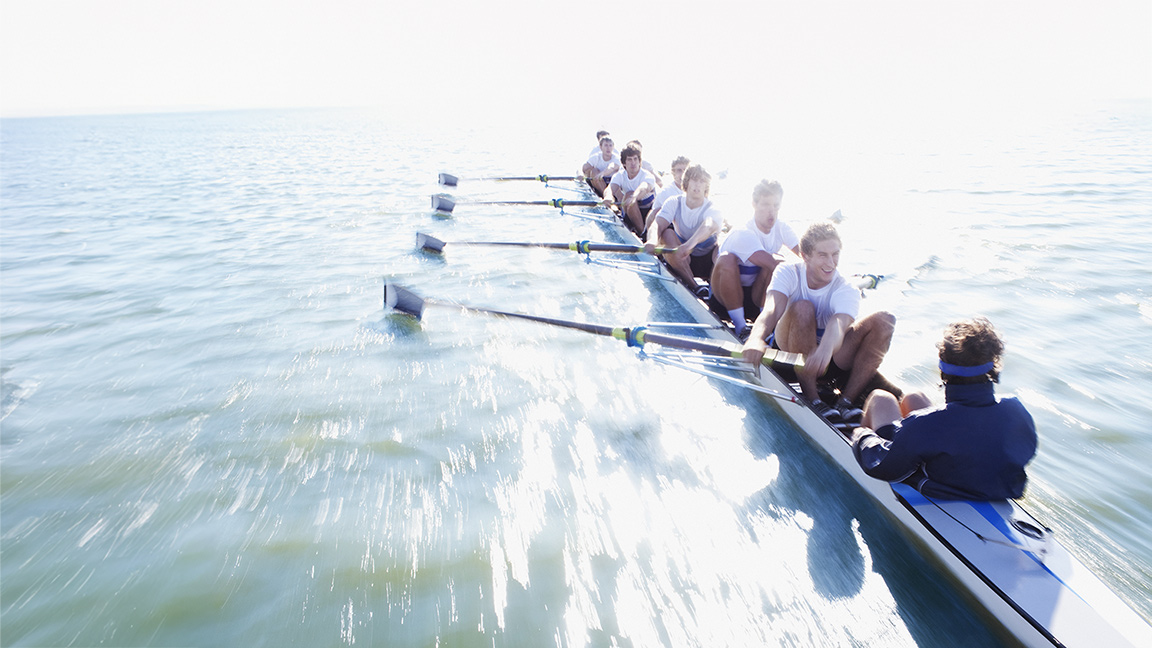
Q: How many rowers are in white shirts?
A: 8